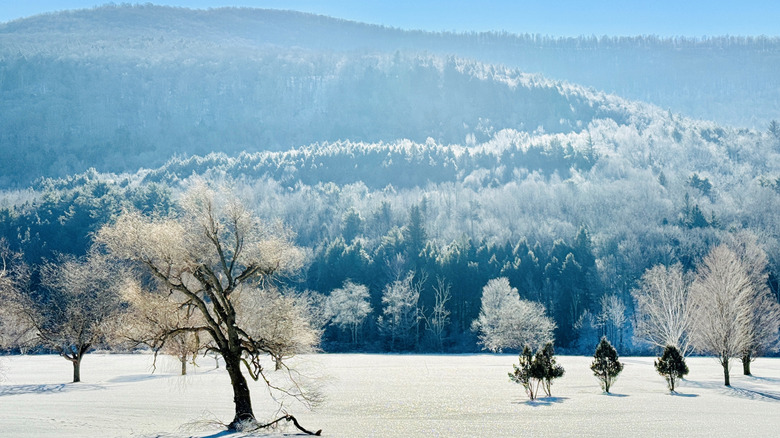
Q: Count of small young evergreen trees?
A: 4